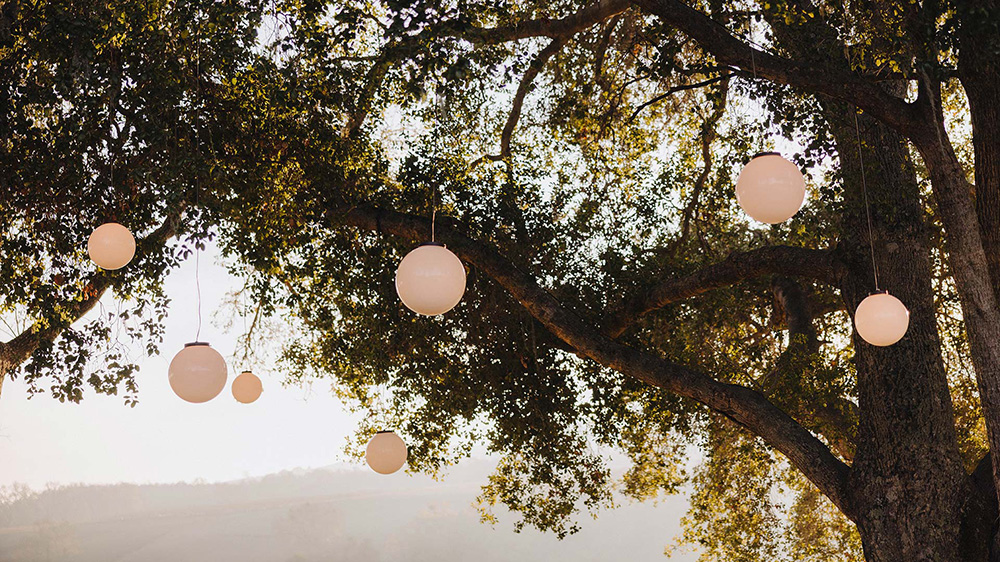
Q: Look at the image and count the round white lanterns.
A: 7